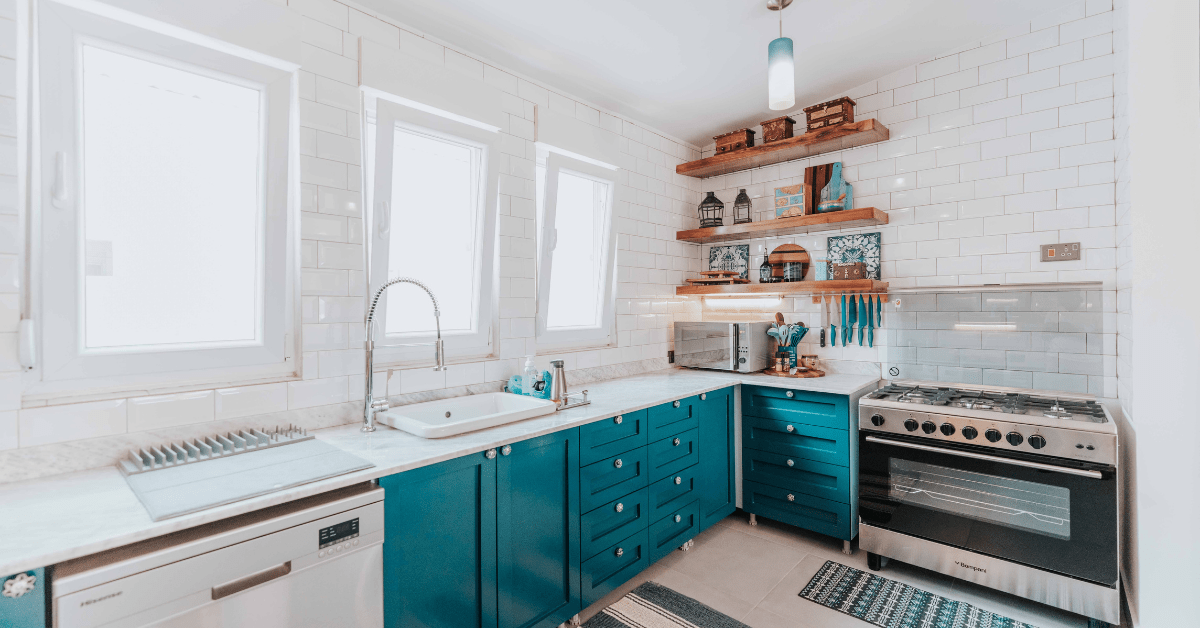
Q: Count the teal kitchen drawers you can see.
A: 12